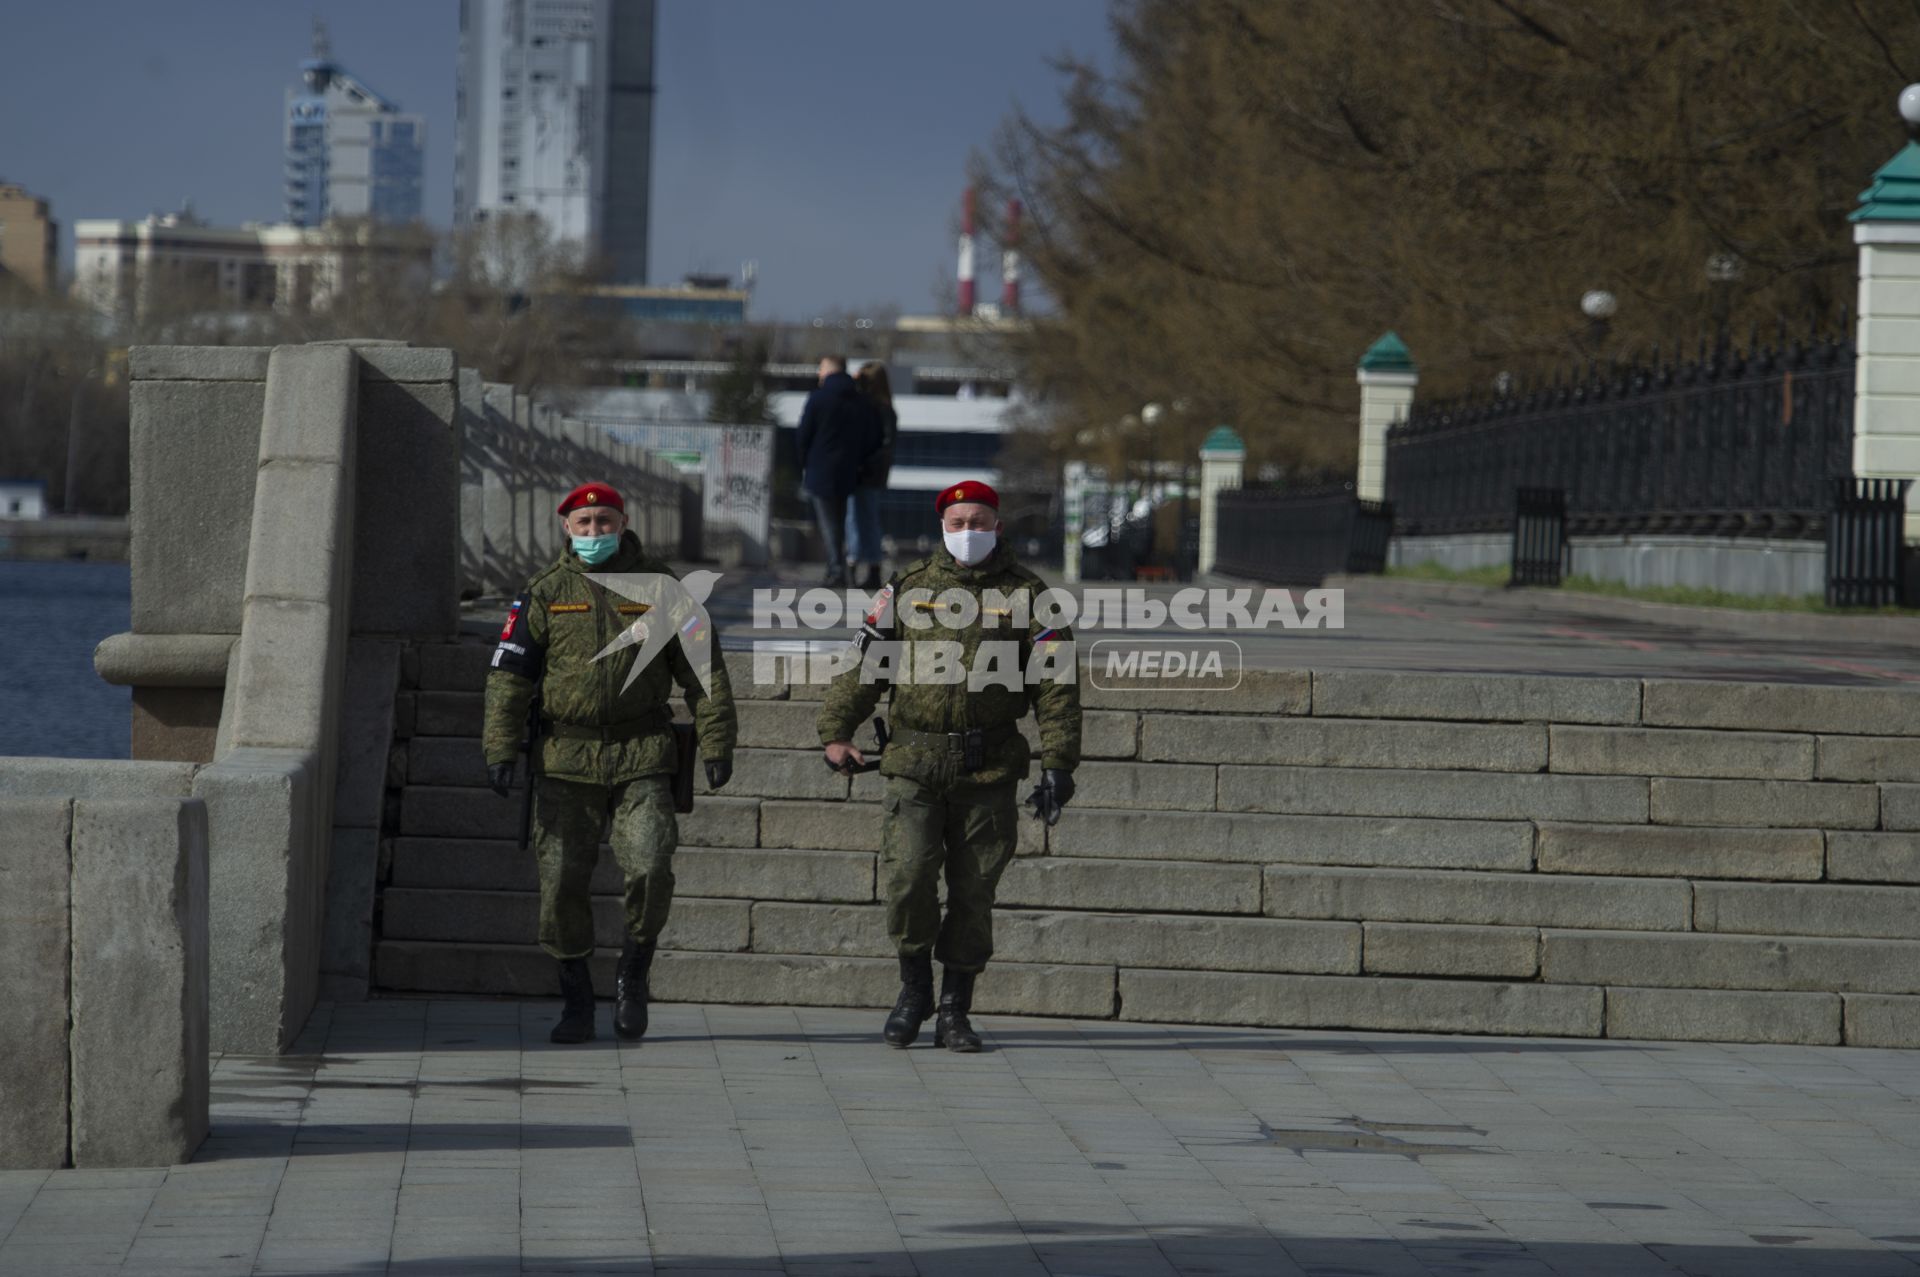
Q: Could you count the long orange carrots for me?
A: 0